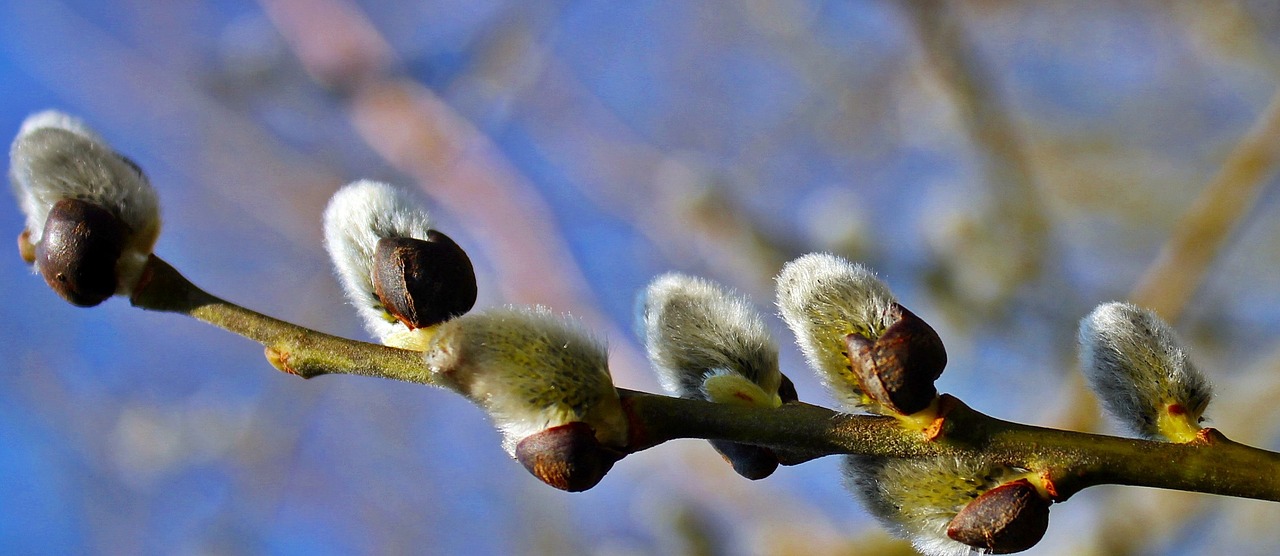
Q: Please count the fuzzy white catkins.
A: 7